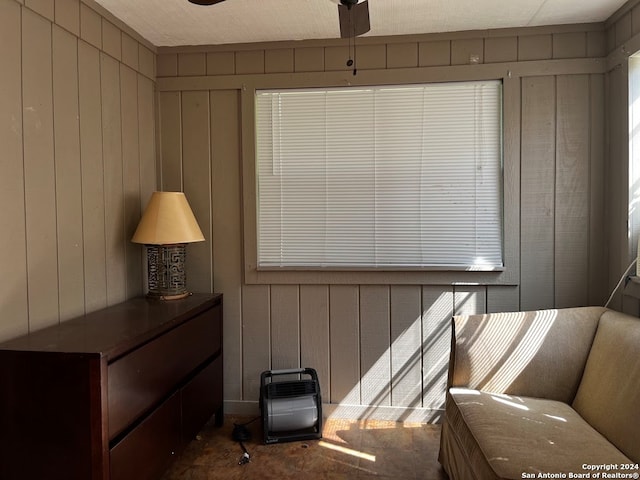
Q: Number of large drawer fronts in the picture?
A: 3